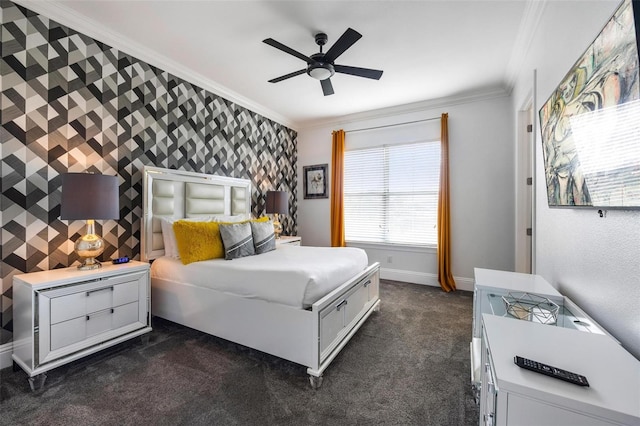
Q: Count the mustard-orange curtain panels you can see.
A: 2